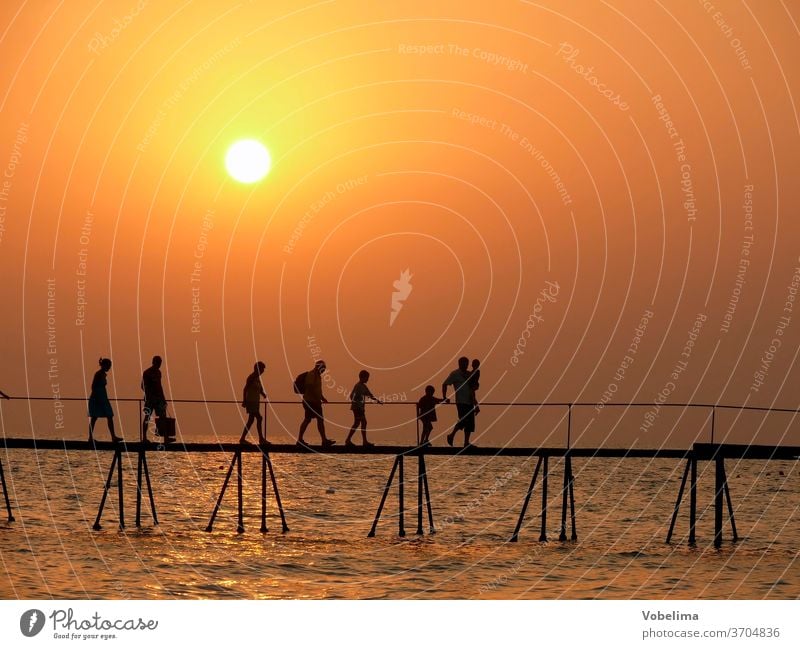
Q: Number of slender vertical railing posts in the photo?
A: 5